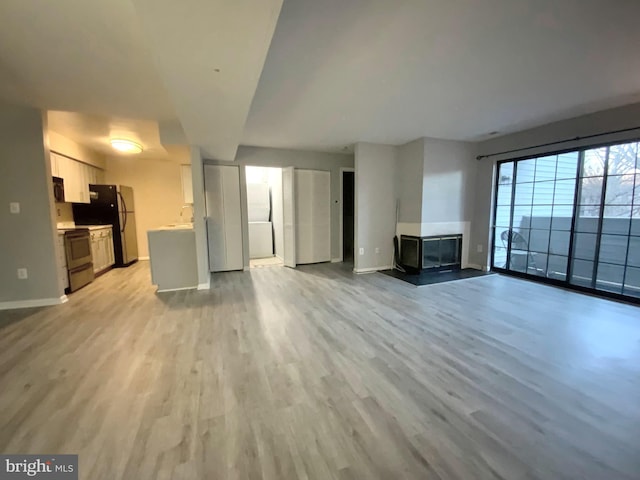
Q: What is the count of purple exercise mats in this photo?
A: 0